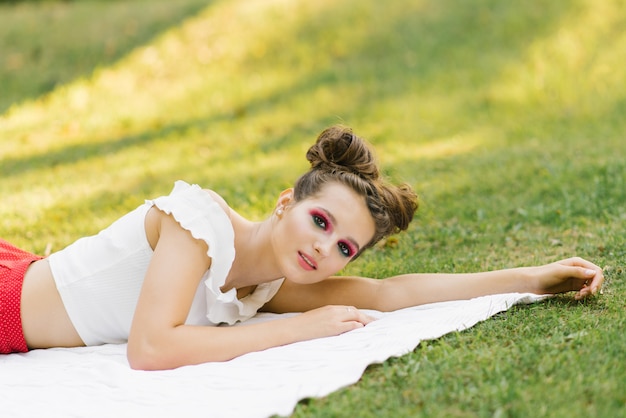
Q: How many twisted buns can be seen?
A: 2